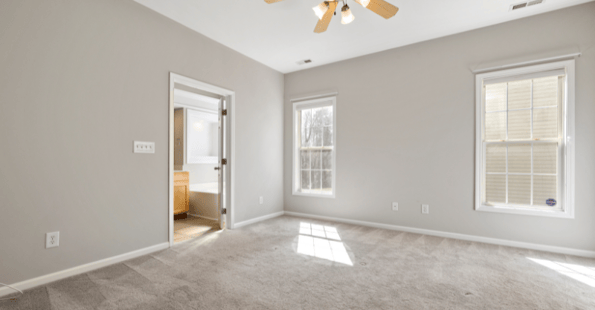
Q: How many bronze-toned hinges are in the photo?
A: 3